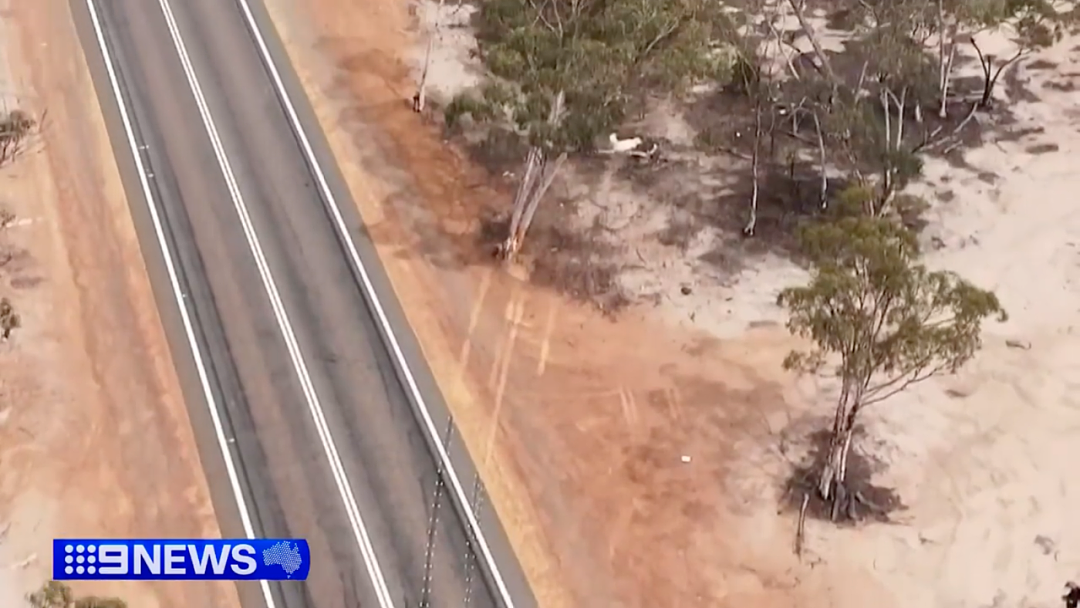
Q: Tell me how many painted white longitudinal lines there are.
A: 4